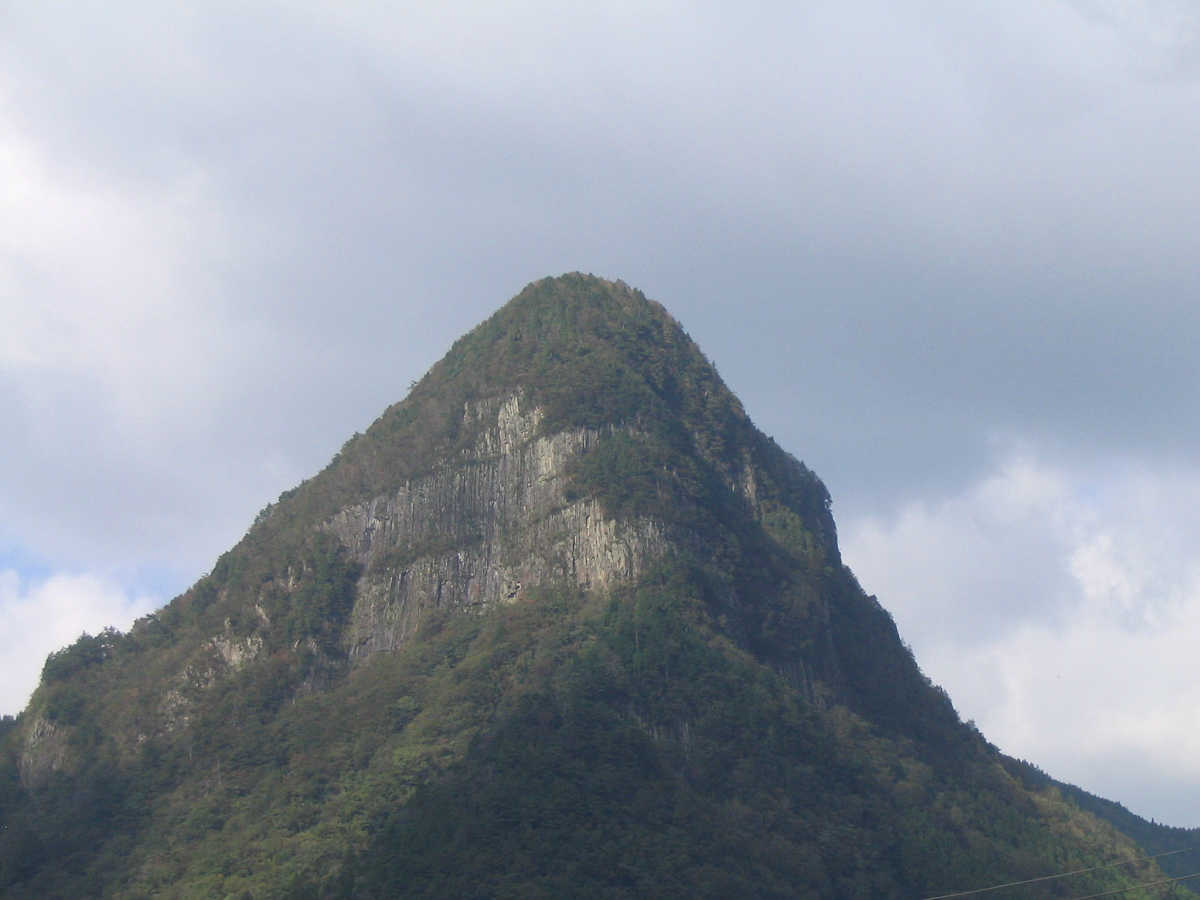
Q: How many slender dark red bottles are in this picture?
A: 0